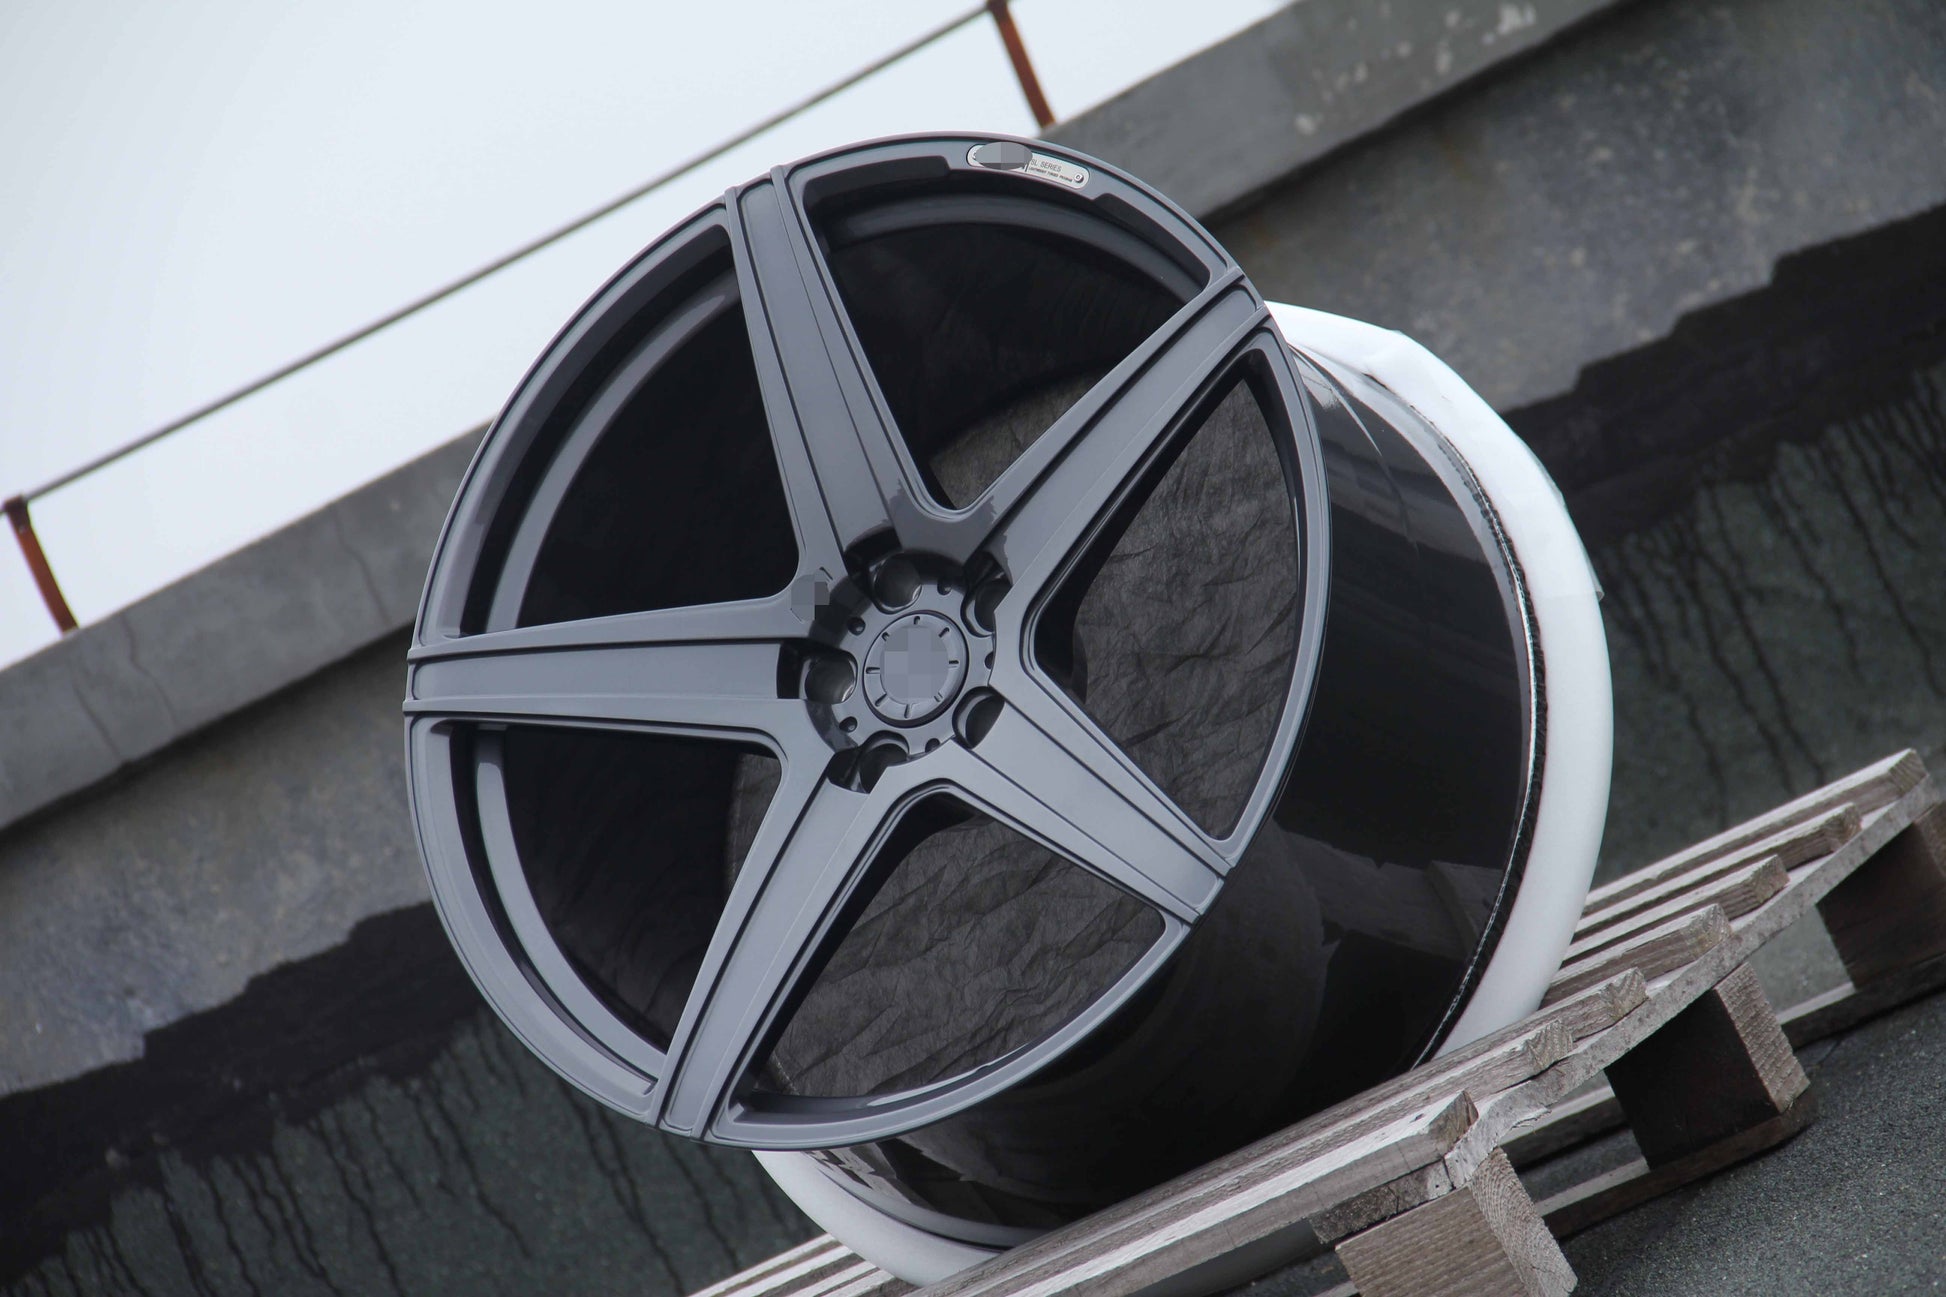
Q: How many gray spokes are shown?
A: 5